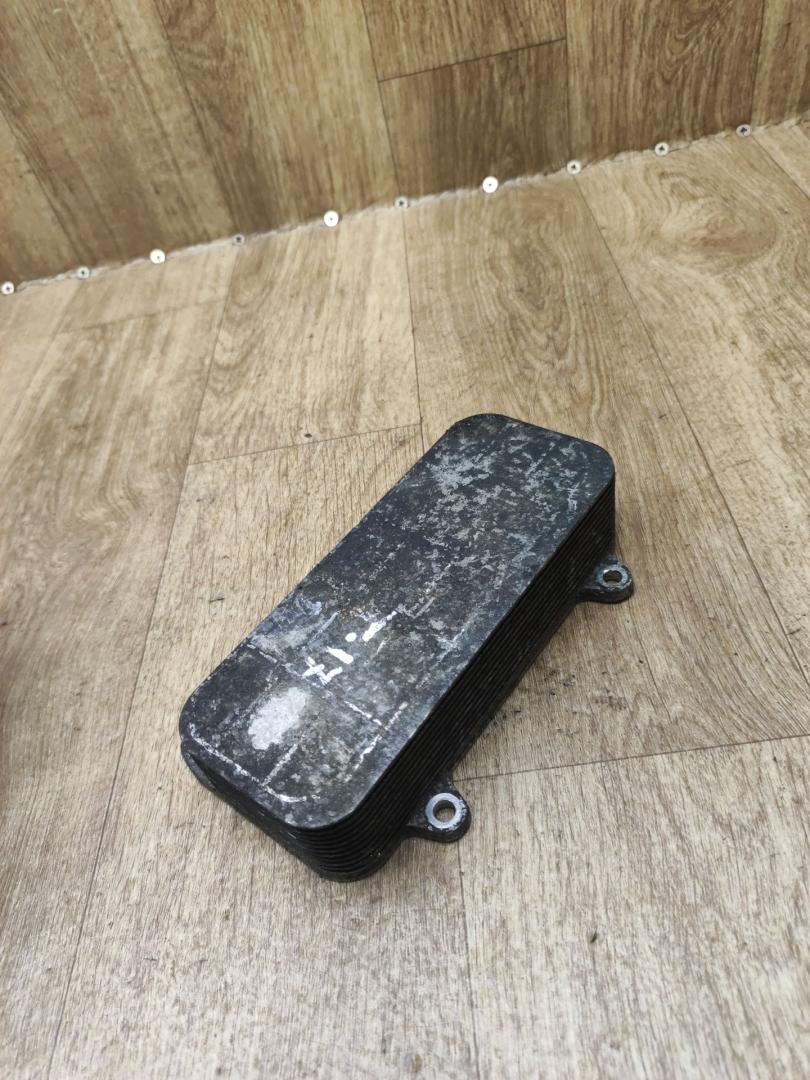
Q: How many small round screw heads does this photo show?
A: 10